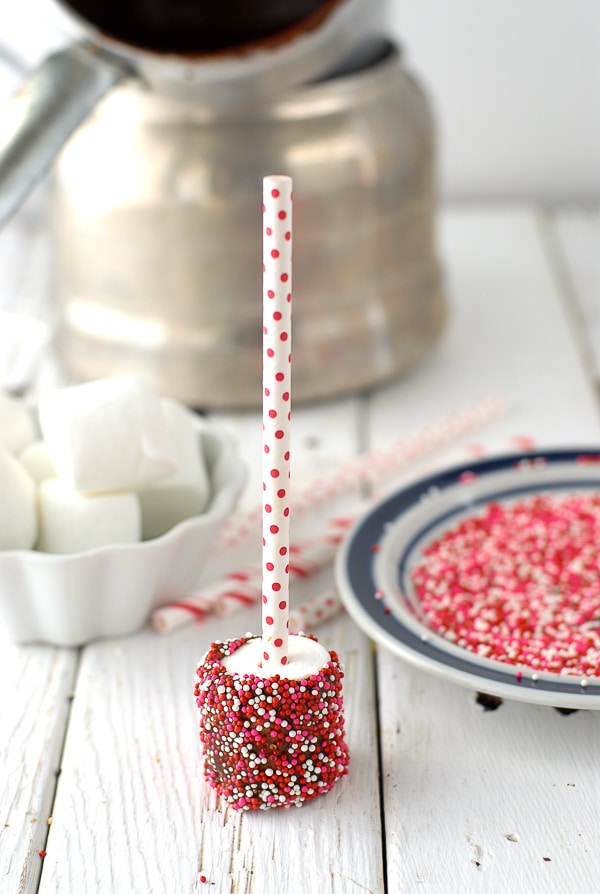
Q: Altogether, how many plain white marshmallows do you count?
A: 6